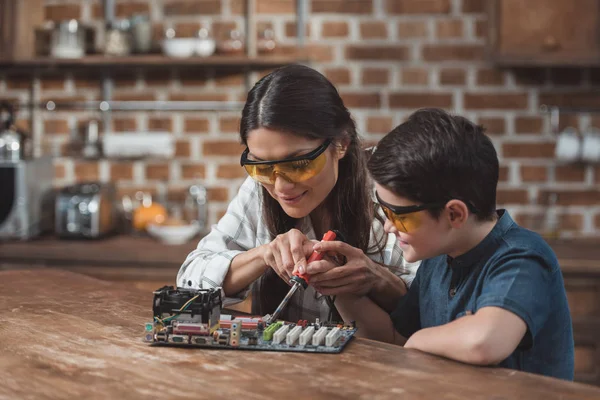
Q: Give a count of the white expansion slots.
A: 5